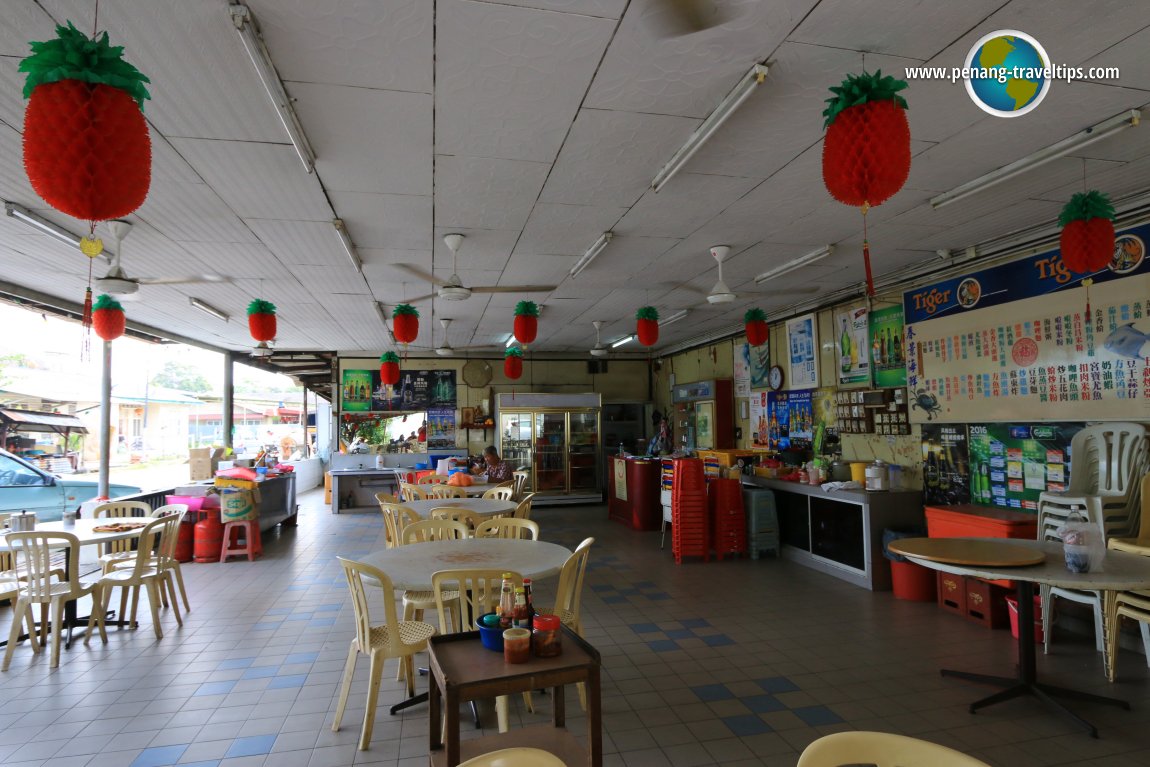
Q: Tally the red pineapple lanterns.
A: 11